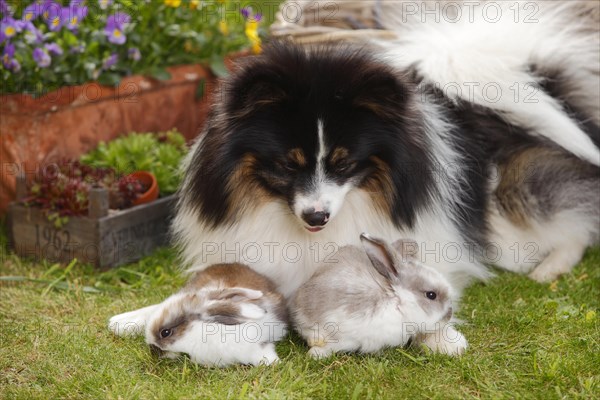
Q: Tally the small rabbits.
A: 2